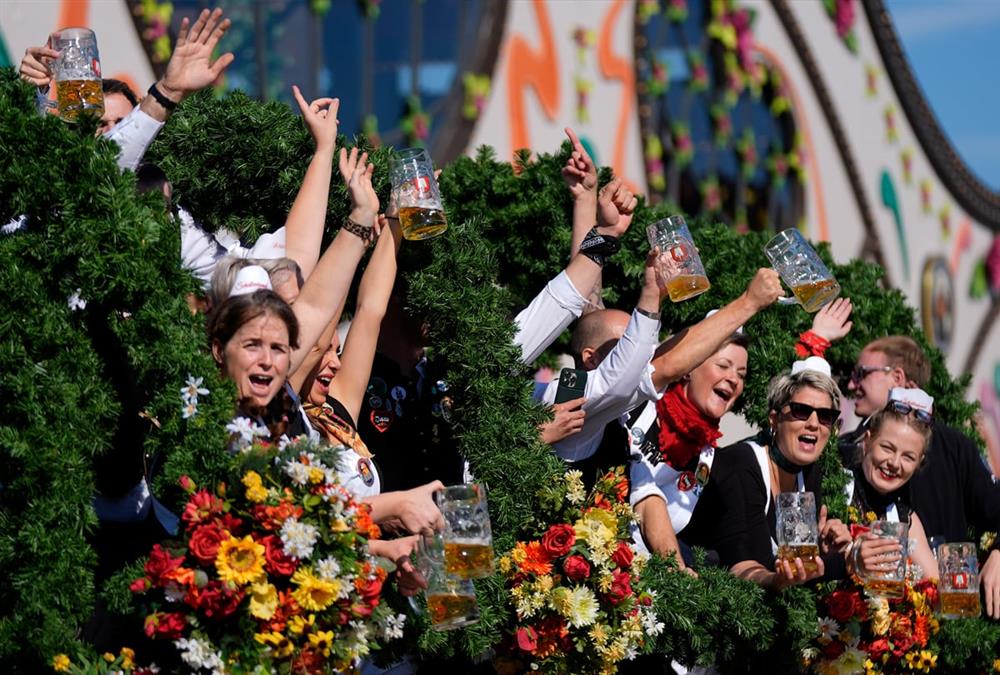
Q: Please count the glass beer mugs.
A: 9